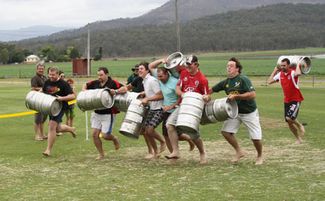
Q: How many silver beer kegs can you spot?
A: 8